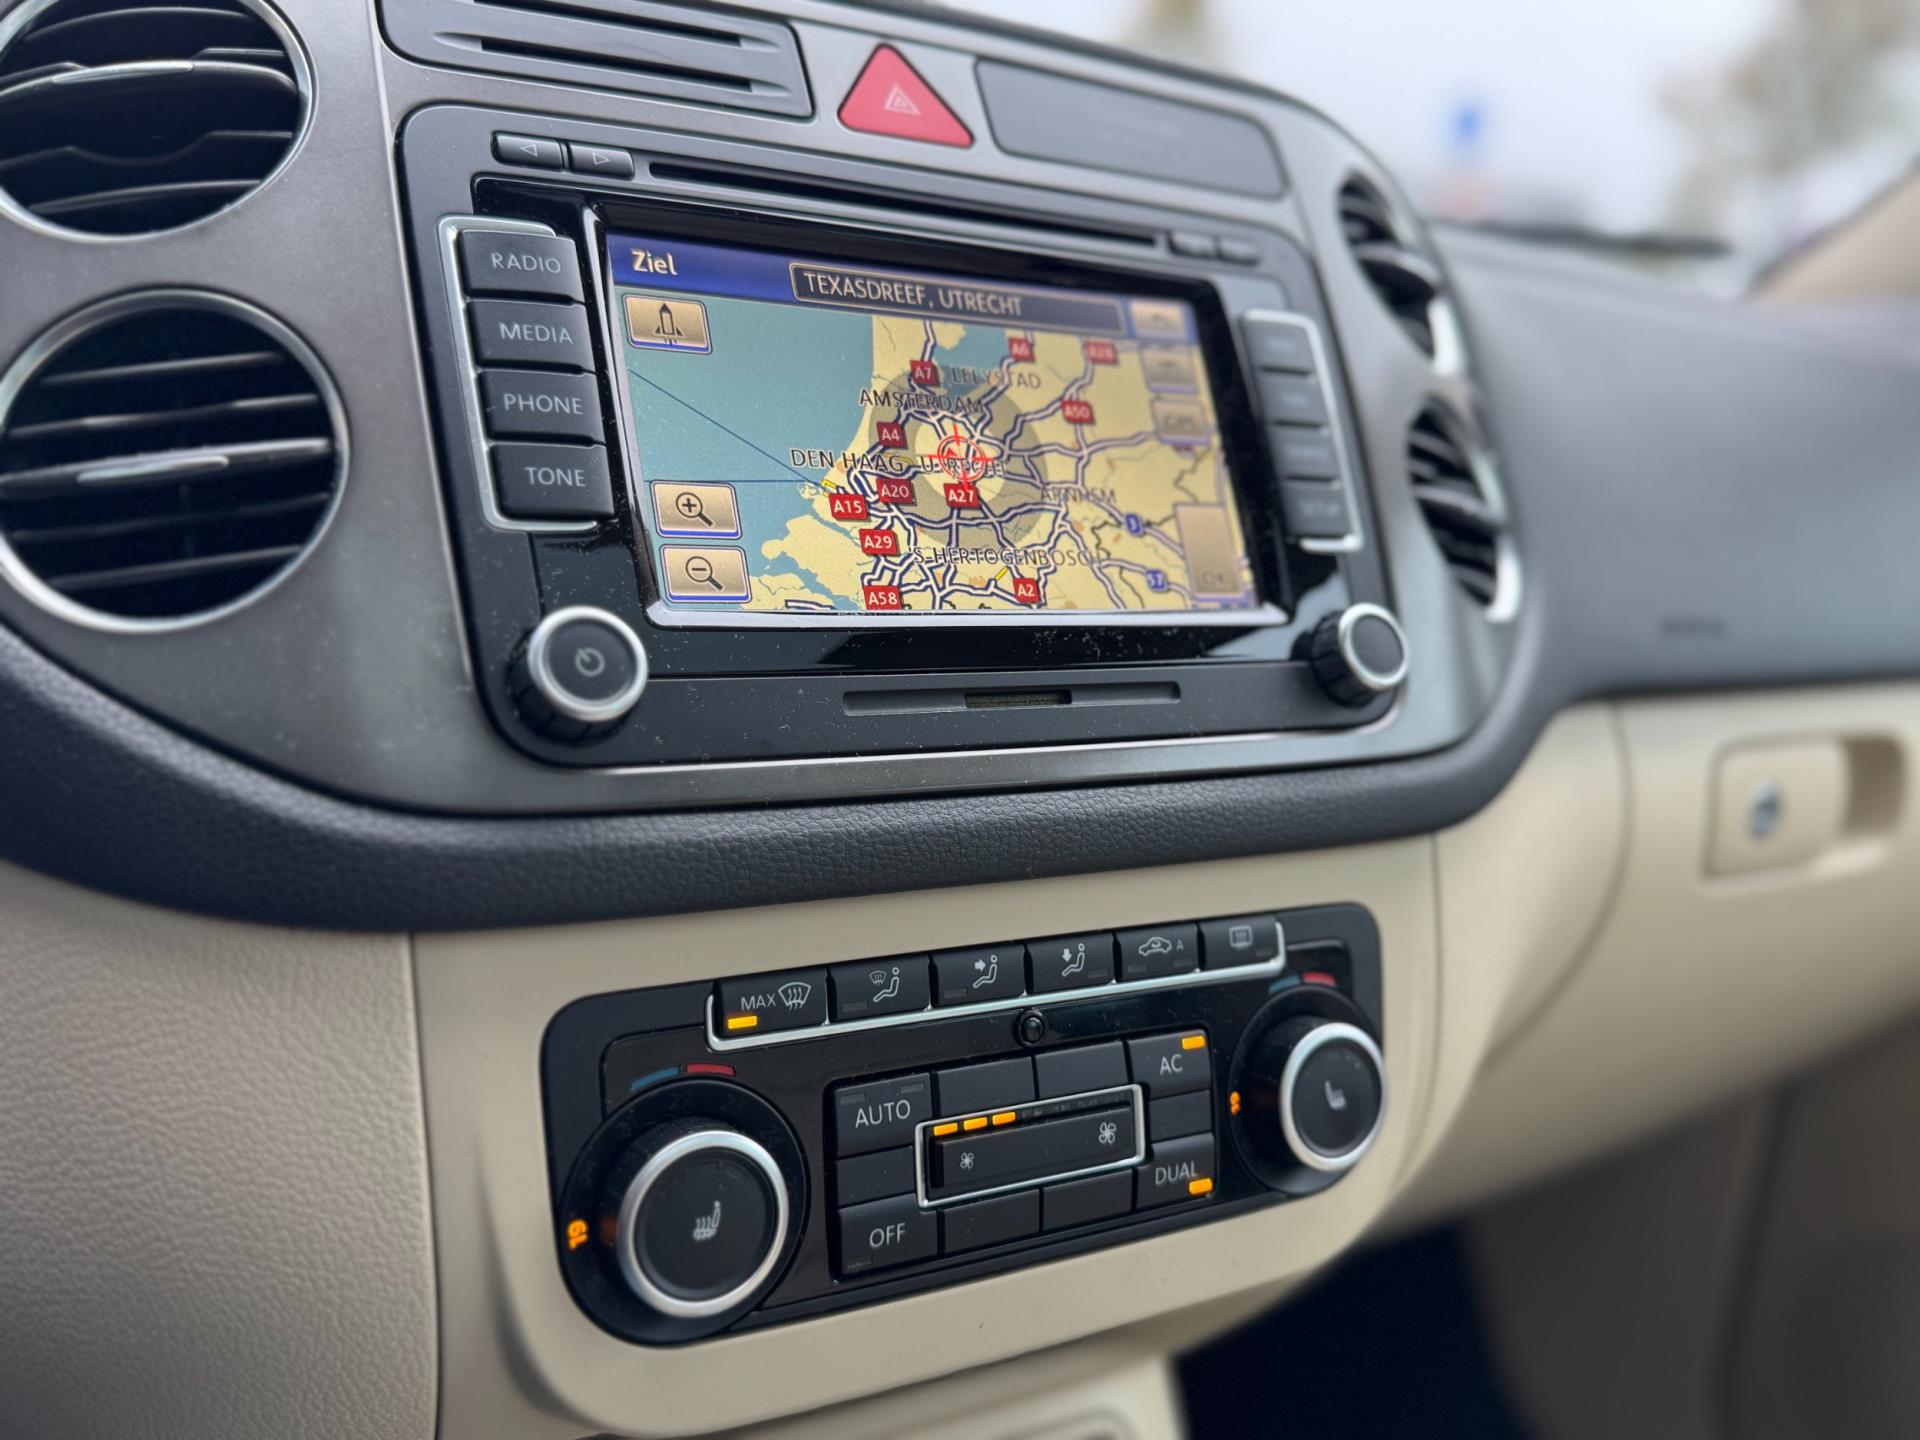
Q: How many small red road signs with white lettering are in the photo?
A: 11